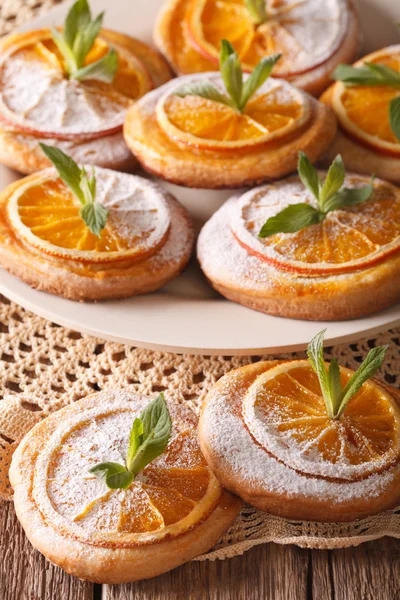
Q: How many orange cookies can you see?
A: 8